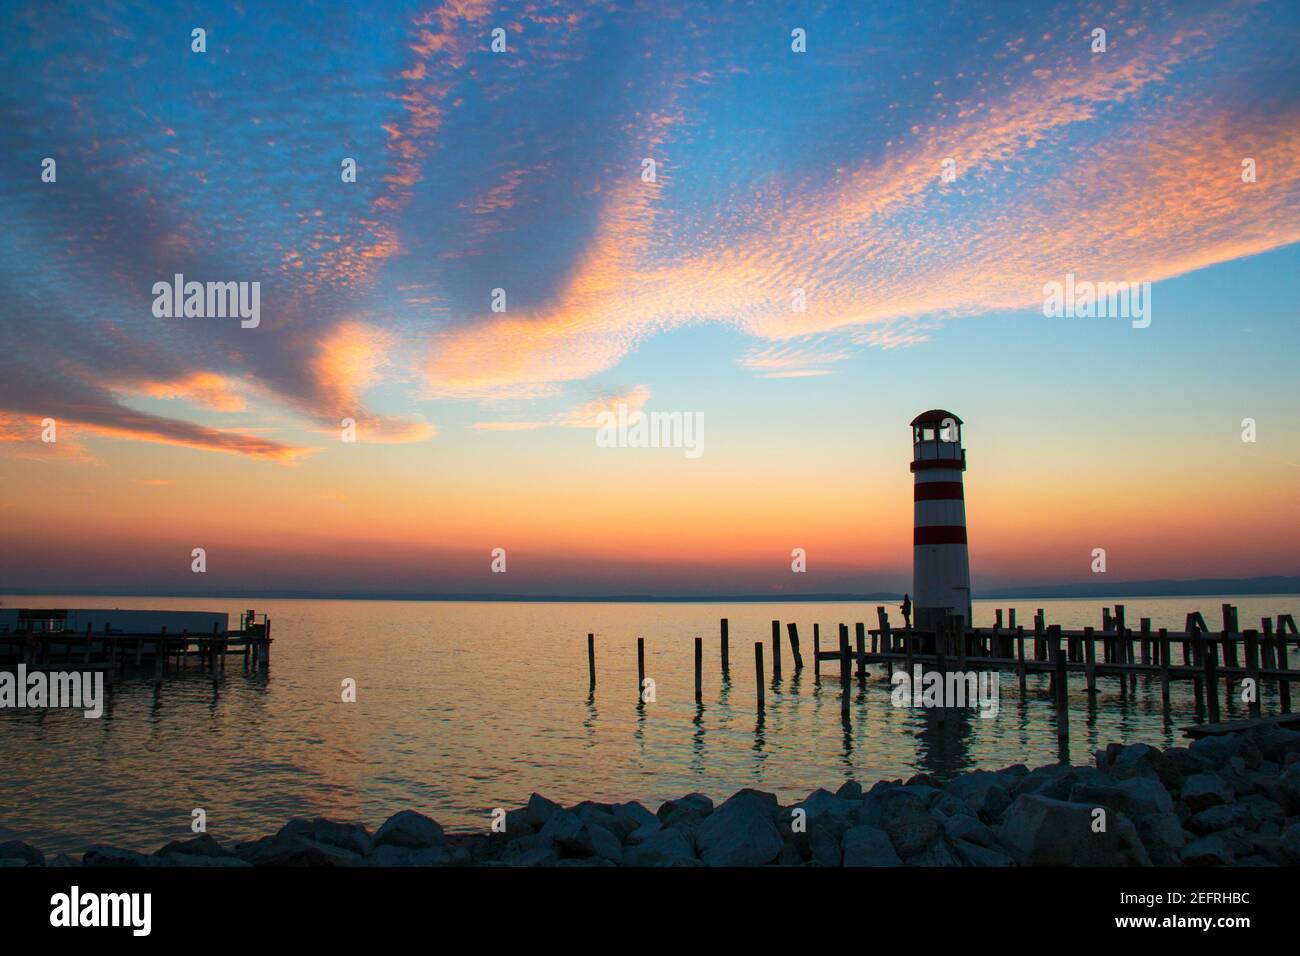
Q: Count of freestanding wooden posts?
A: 7